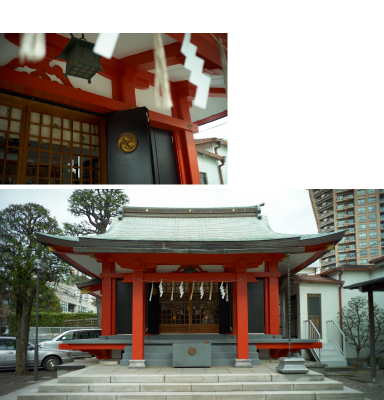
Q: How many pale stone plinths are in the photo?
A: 2